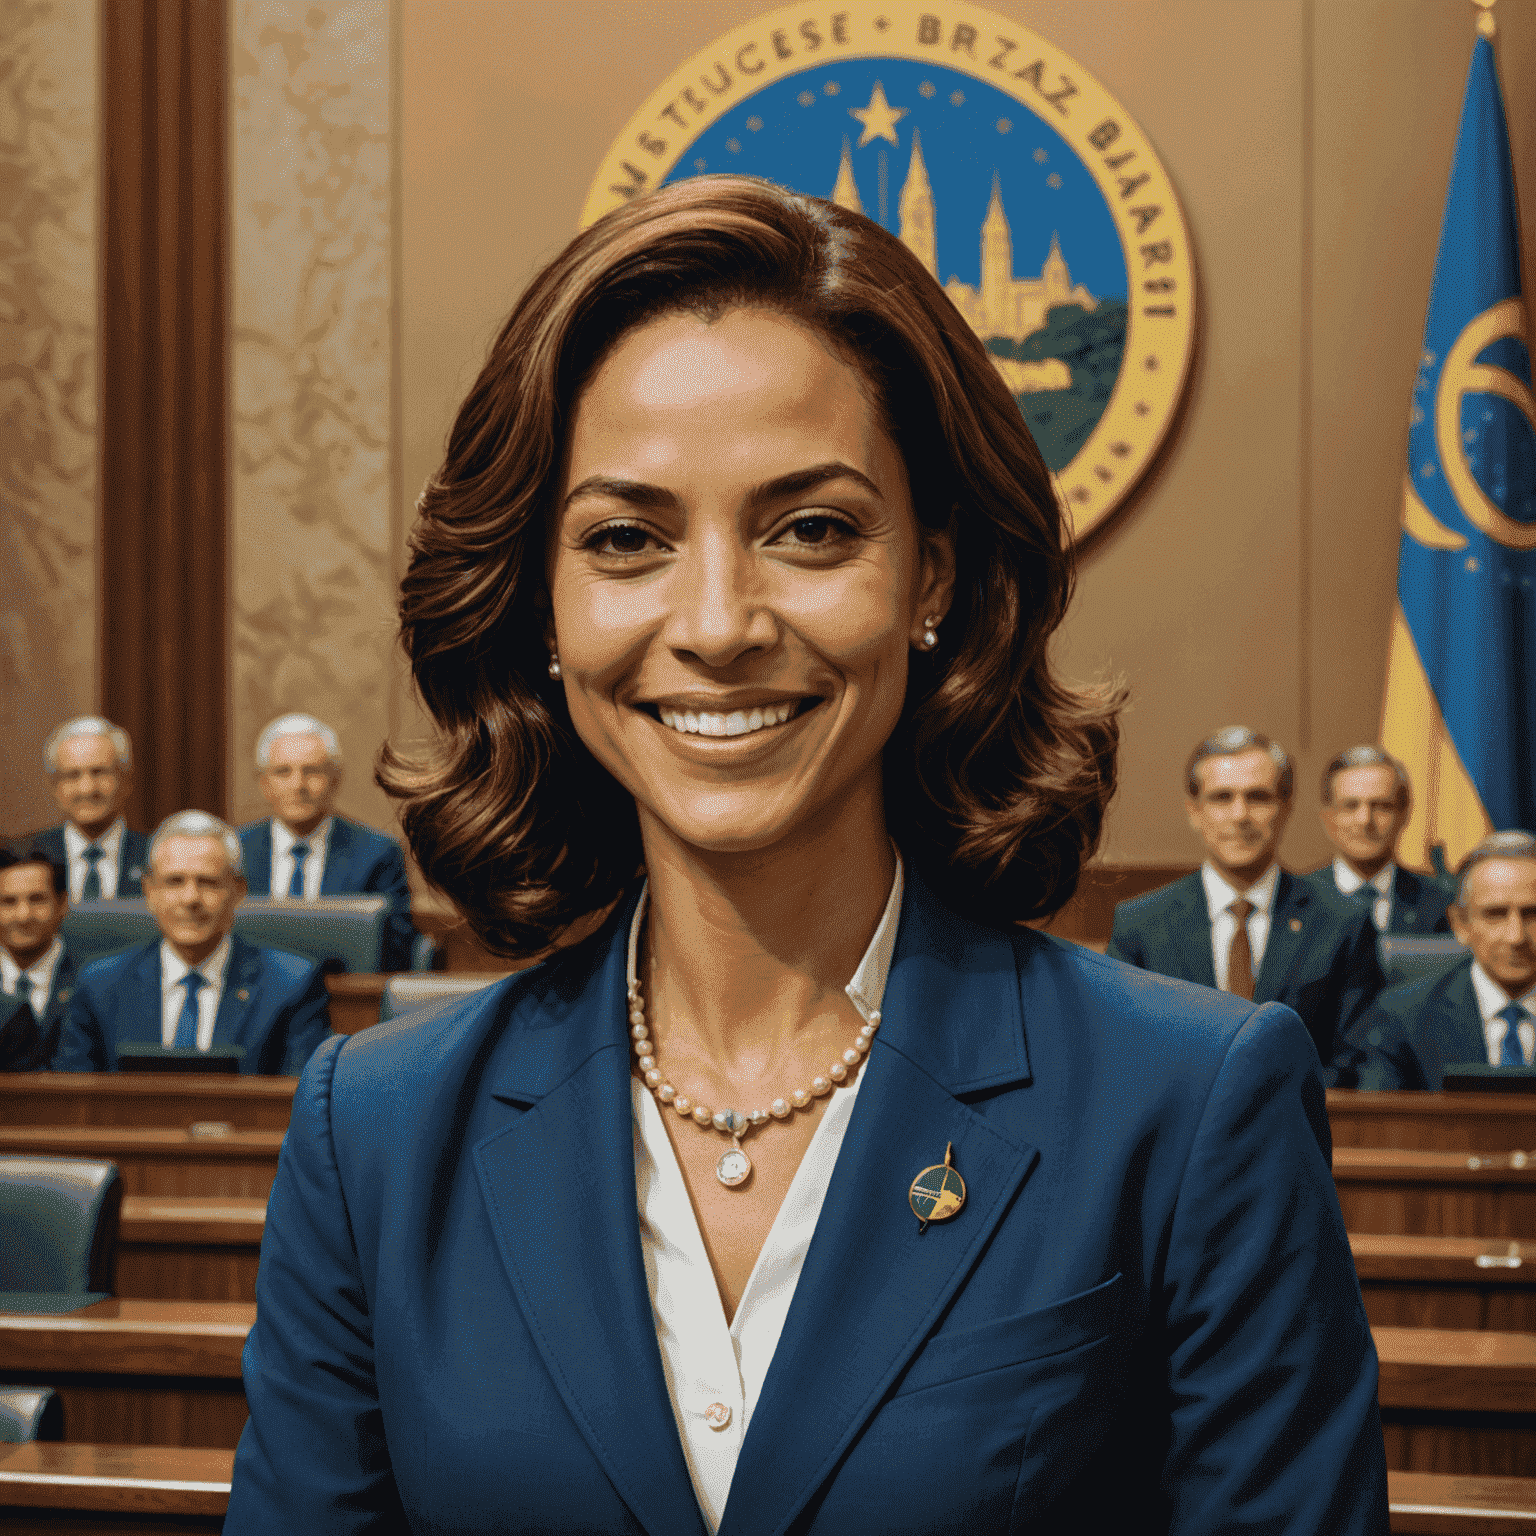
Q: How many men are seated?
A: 7